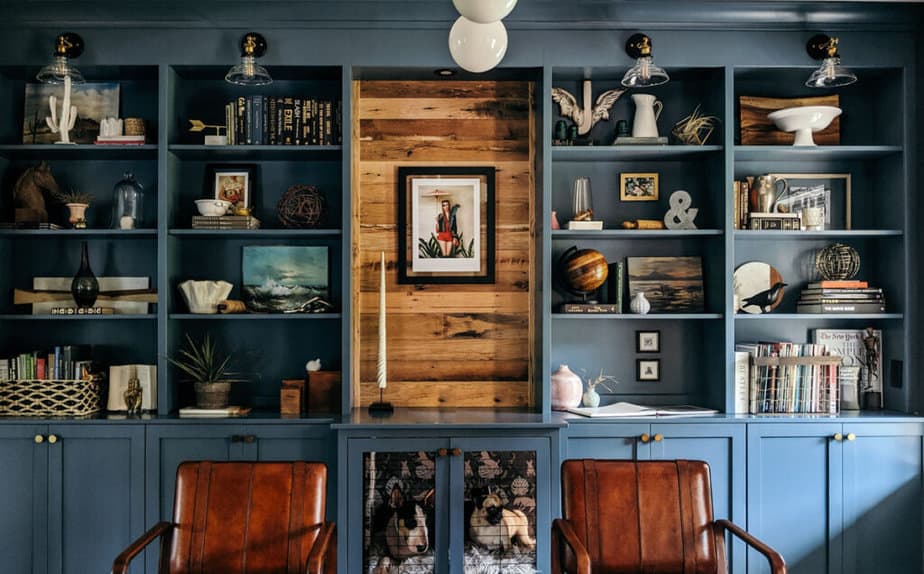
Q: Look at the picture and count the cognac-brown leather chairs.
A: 2